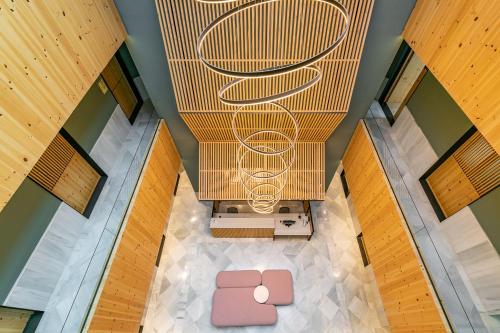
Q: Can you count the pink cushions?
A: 3